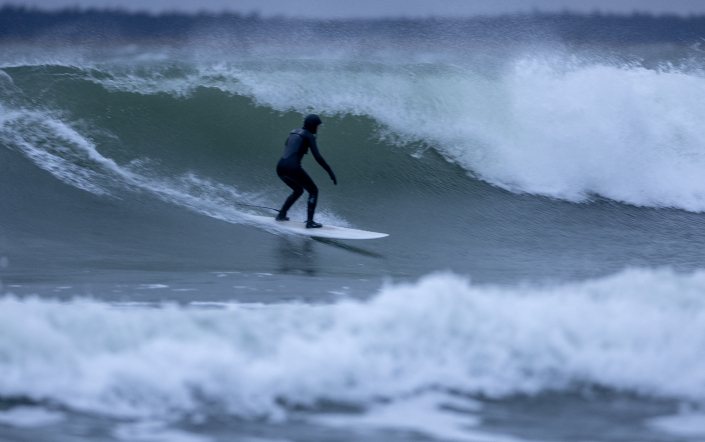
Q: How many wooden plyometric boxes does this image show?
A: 0